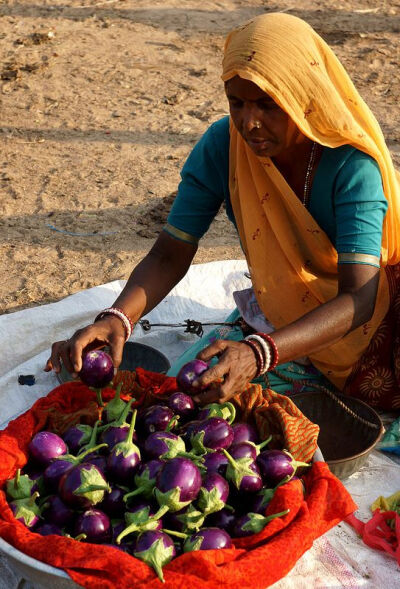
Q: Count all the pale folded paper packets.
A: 0